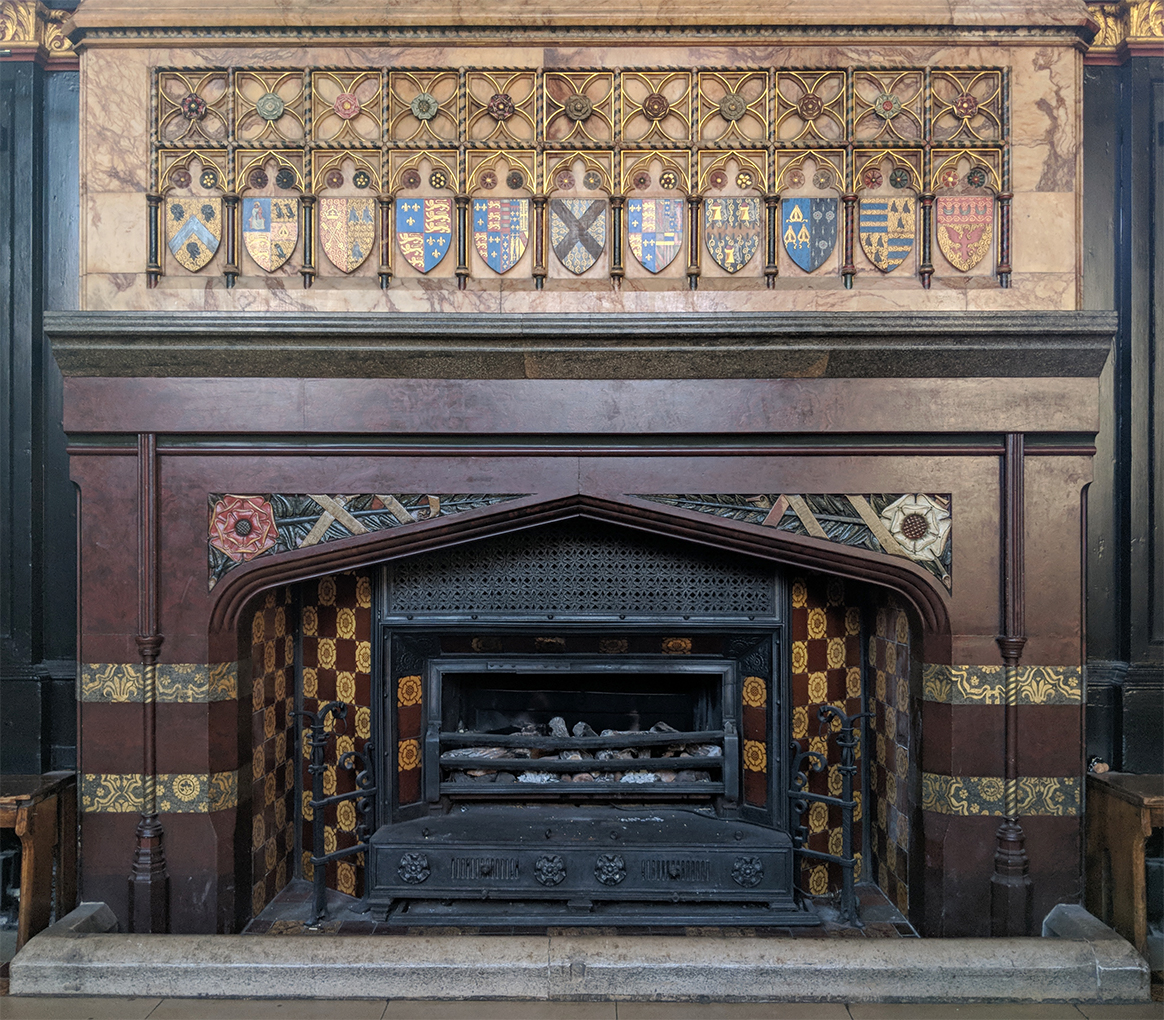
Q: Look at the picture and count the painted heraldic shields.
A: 11